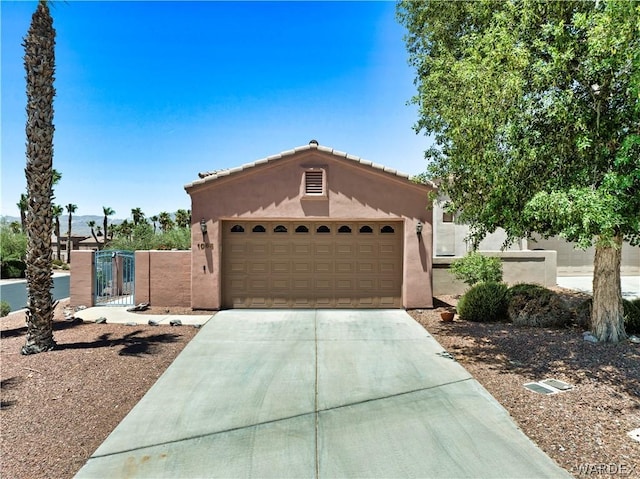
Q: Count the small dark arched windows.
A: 8